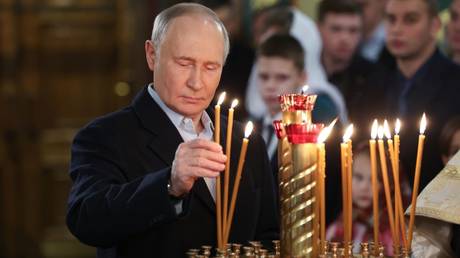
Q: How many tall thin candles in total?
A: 11